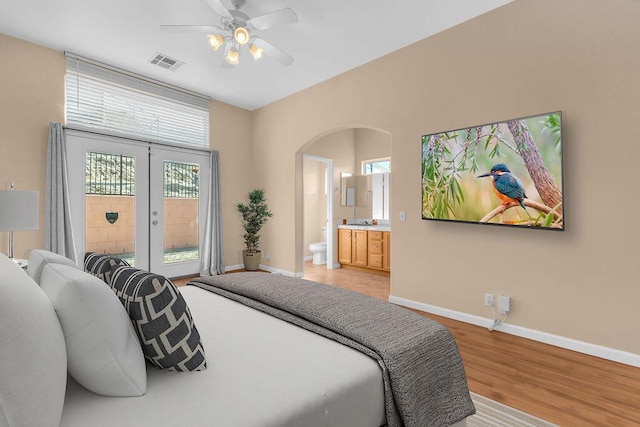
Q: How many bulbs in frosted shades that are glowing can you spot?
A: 4